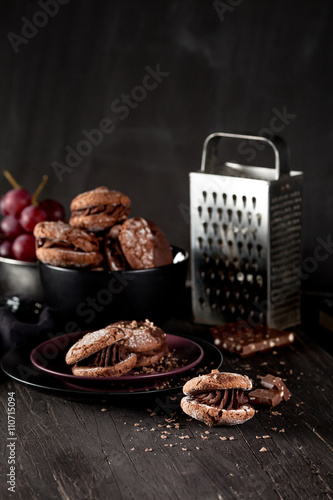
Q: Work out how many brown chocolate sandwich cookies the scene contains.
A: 6